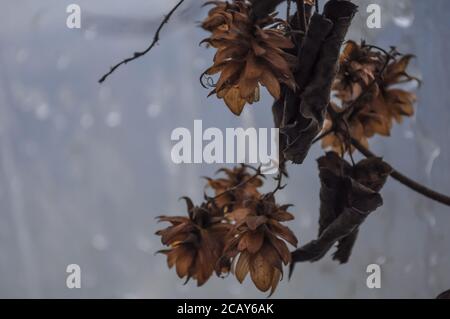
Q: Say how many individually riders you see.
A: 0